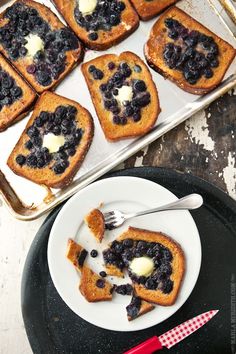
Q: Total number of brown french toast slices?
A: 8